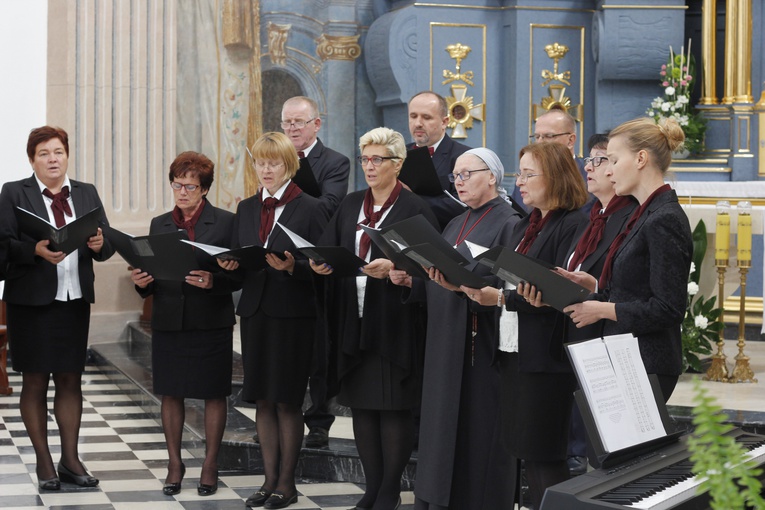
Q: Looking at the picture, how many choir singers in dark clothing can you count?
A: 11